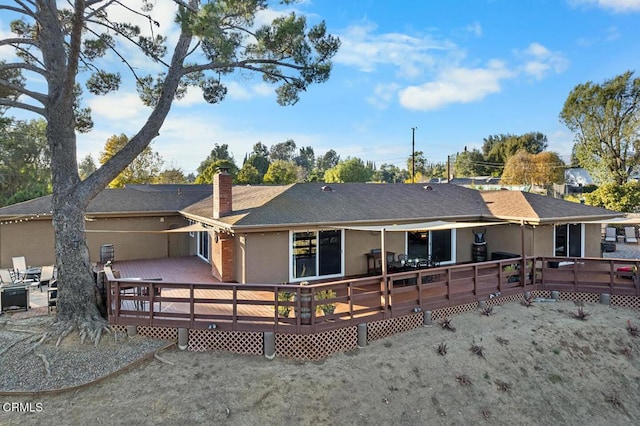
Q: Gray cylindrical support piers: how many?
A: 9